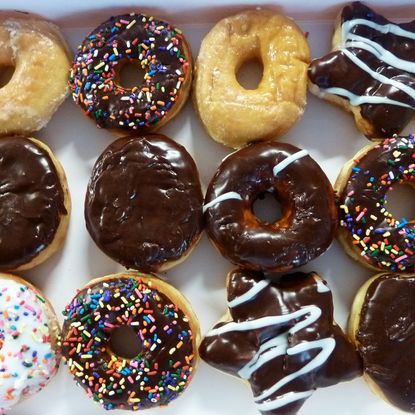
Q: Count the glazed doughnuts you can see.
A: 2